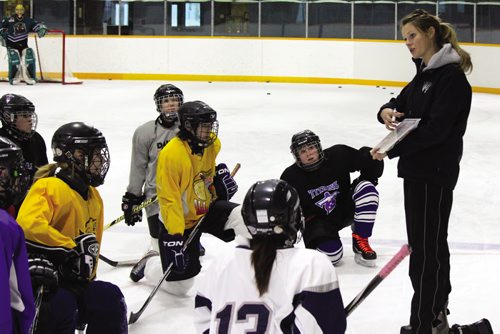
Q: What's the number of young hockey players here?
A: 8